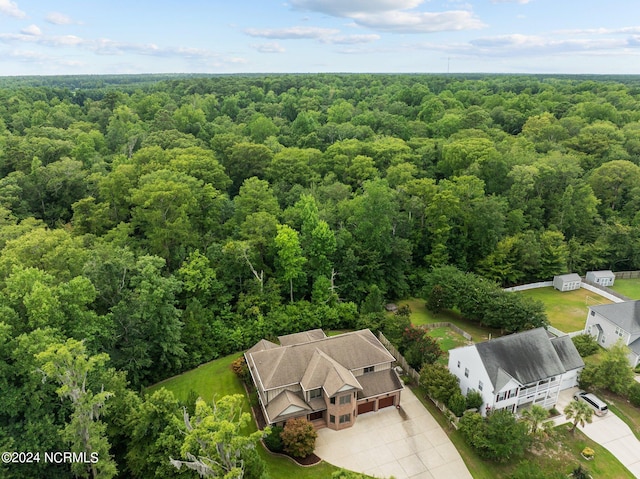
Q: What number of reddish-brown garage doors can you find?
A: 2